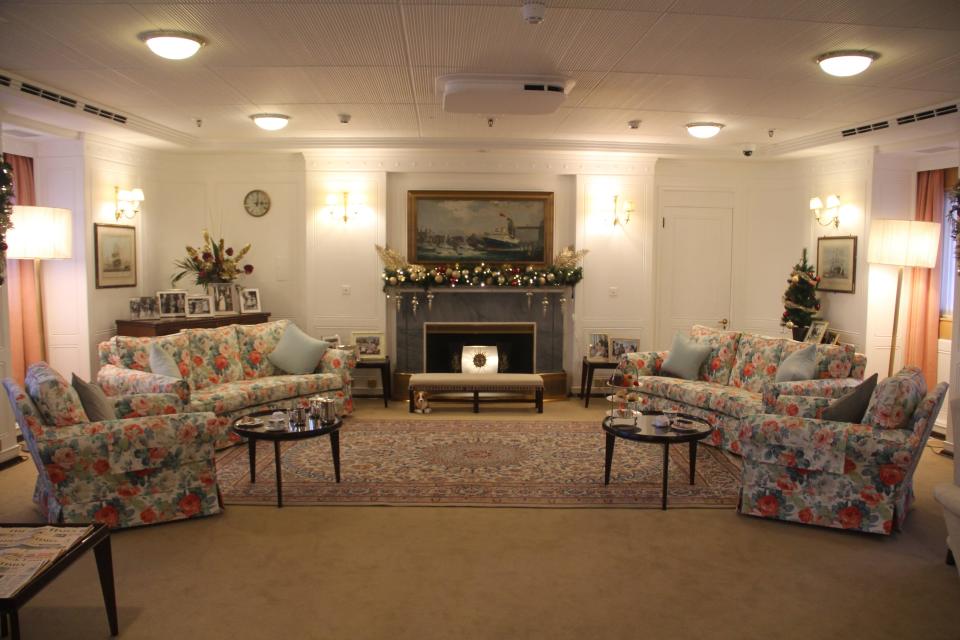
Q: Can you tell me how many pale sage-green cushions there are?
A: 4